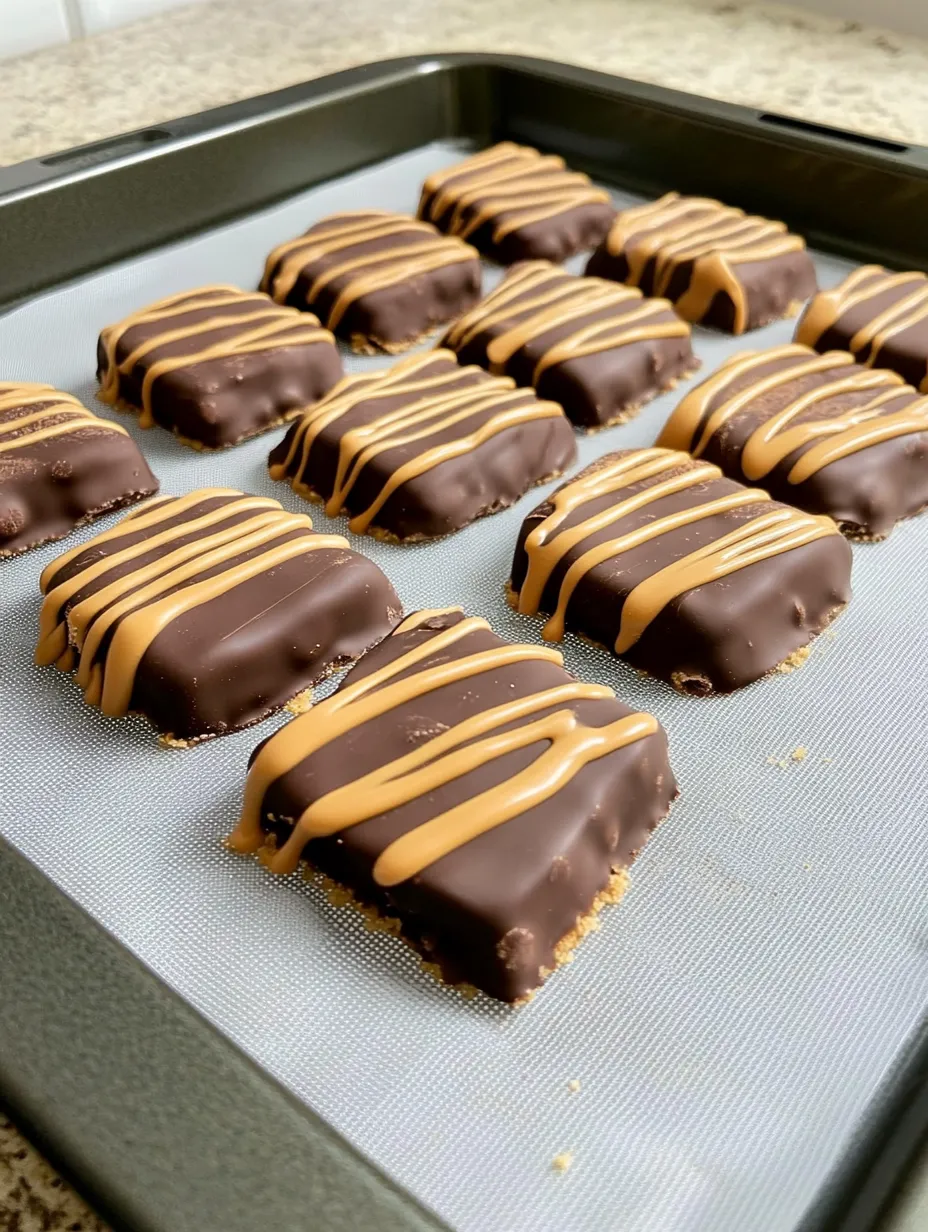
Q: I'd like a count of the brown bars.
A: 12